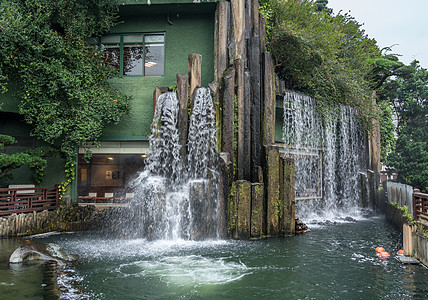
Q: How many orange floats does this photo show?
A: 3